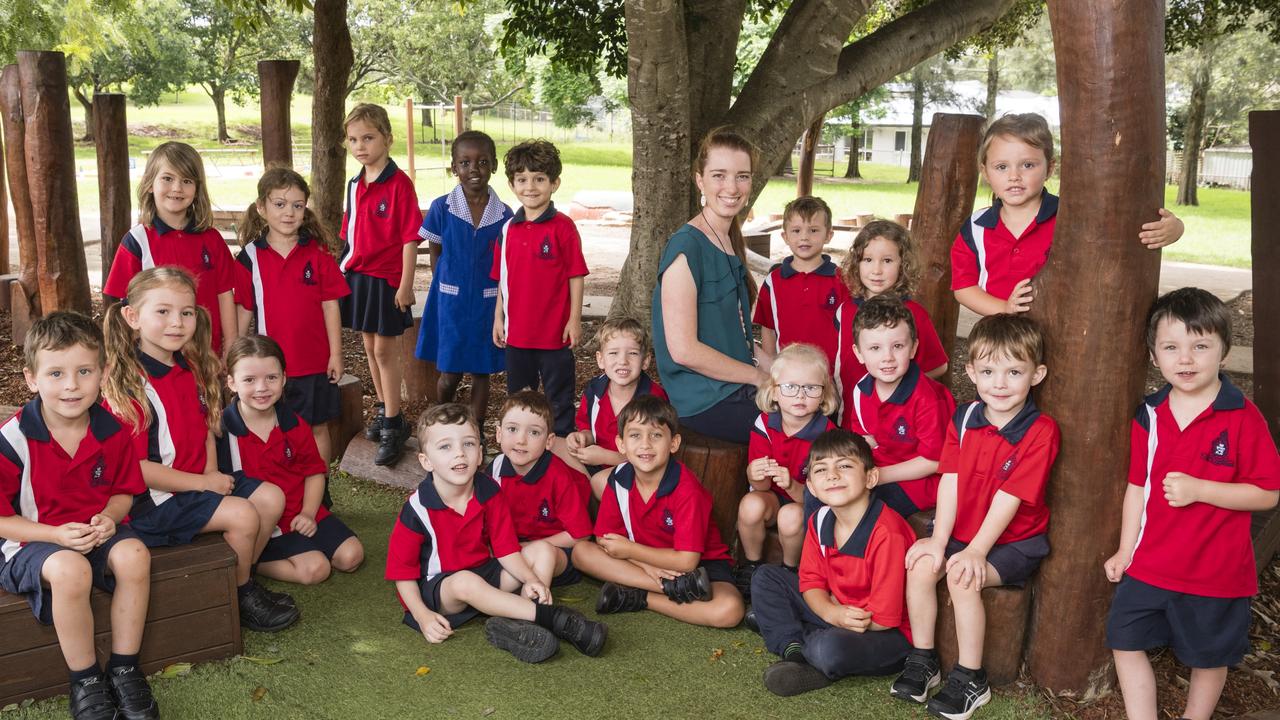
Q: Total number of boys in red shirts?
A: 11